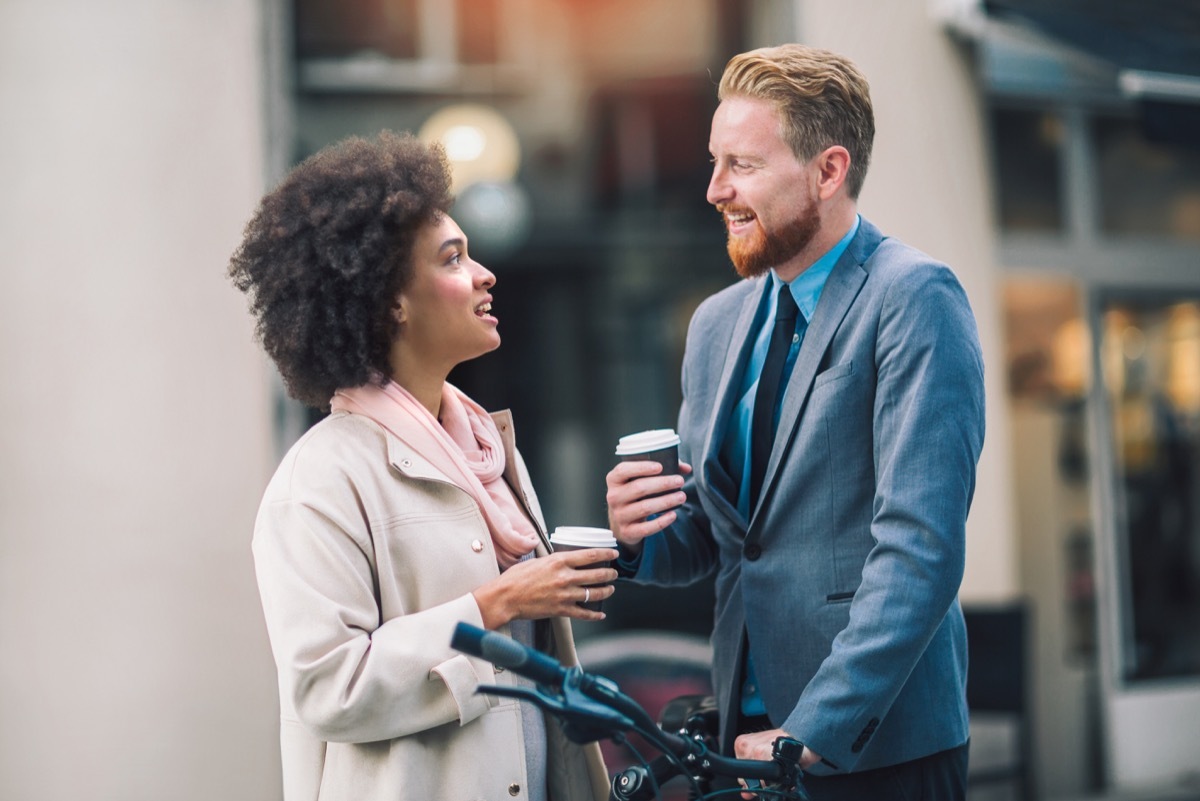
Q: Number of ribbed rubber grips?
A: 1